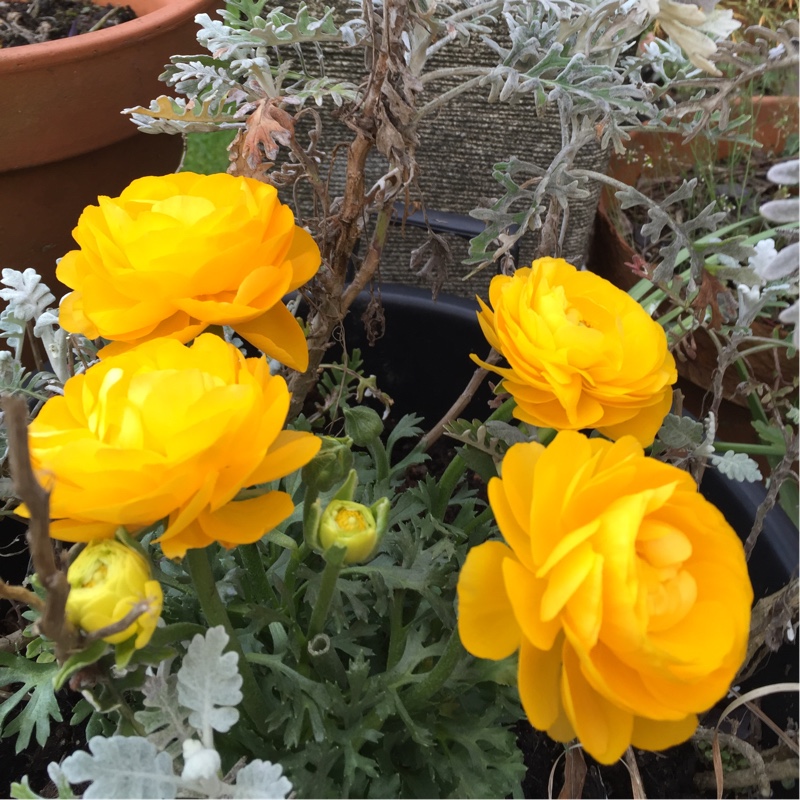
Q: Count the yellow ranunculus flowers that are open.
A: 4